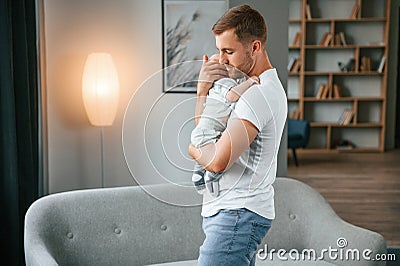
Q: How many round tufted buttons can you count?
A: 4